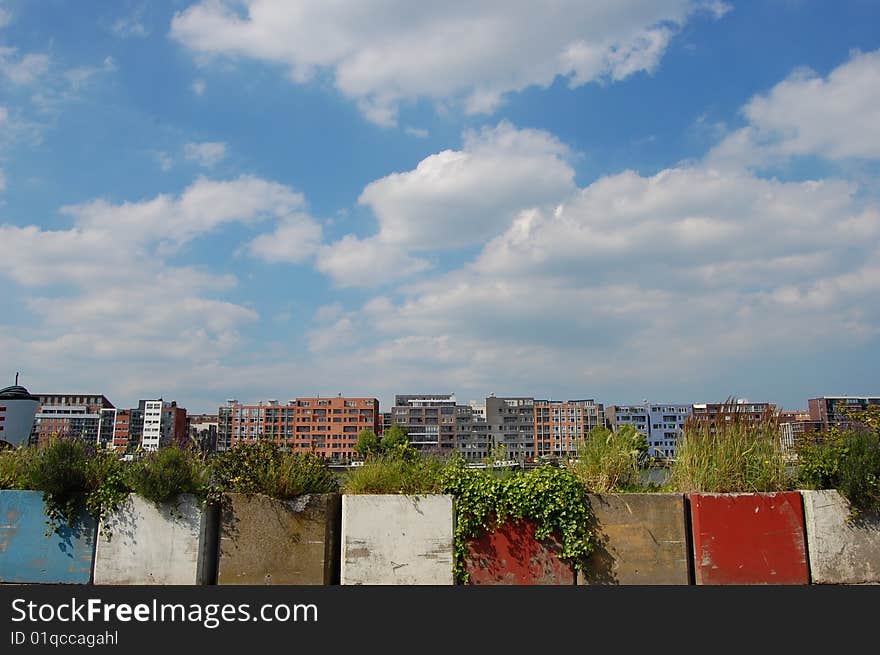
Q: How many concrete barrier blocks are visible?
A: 8